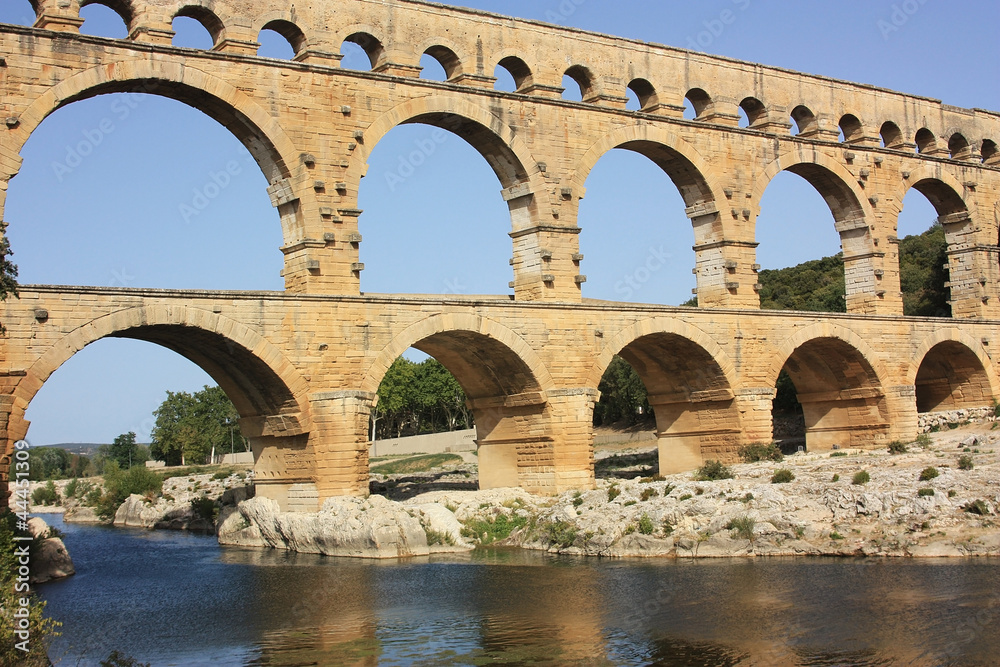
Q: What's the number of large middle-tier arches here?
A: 5